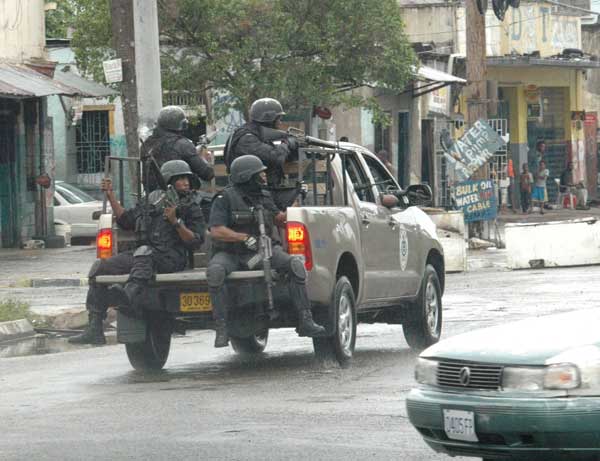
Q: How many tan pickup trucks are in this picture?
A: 1